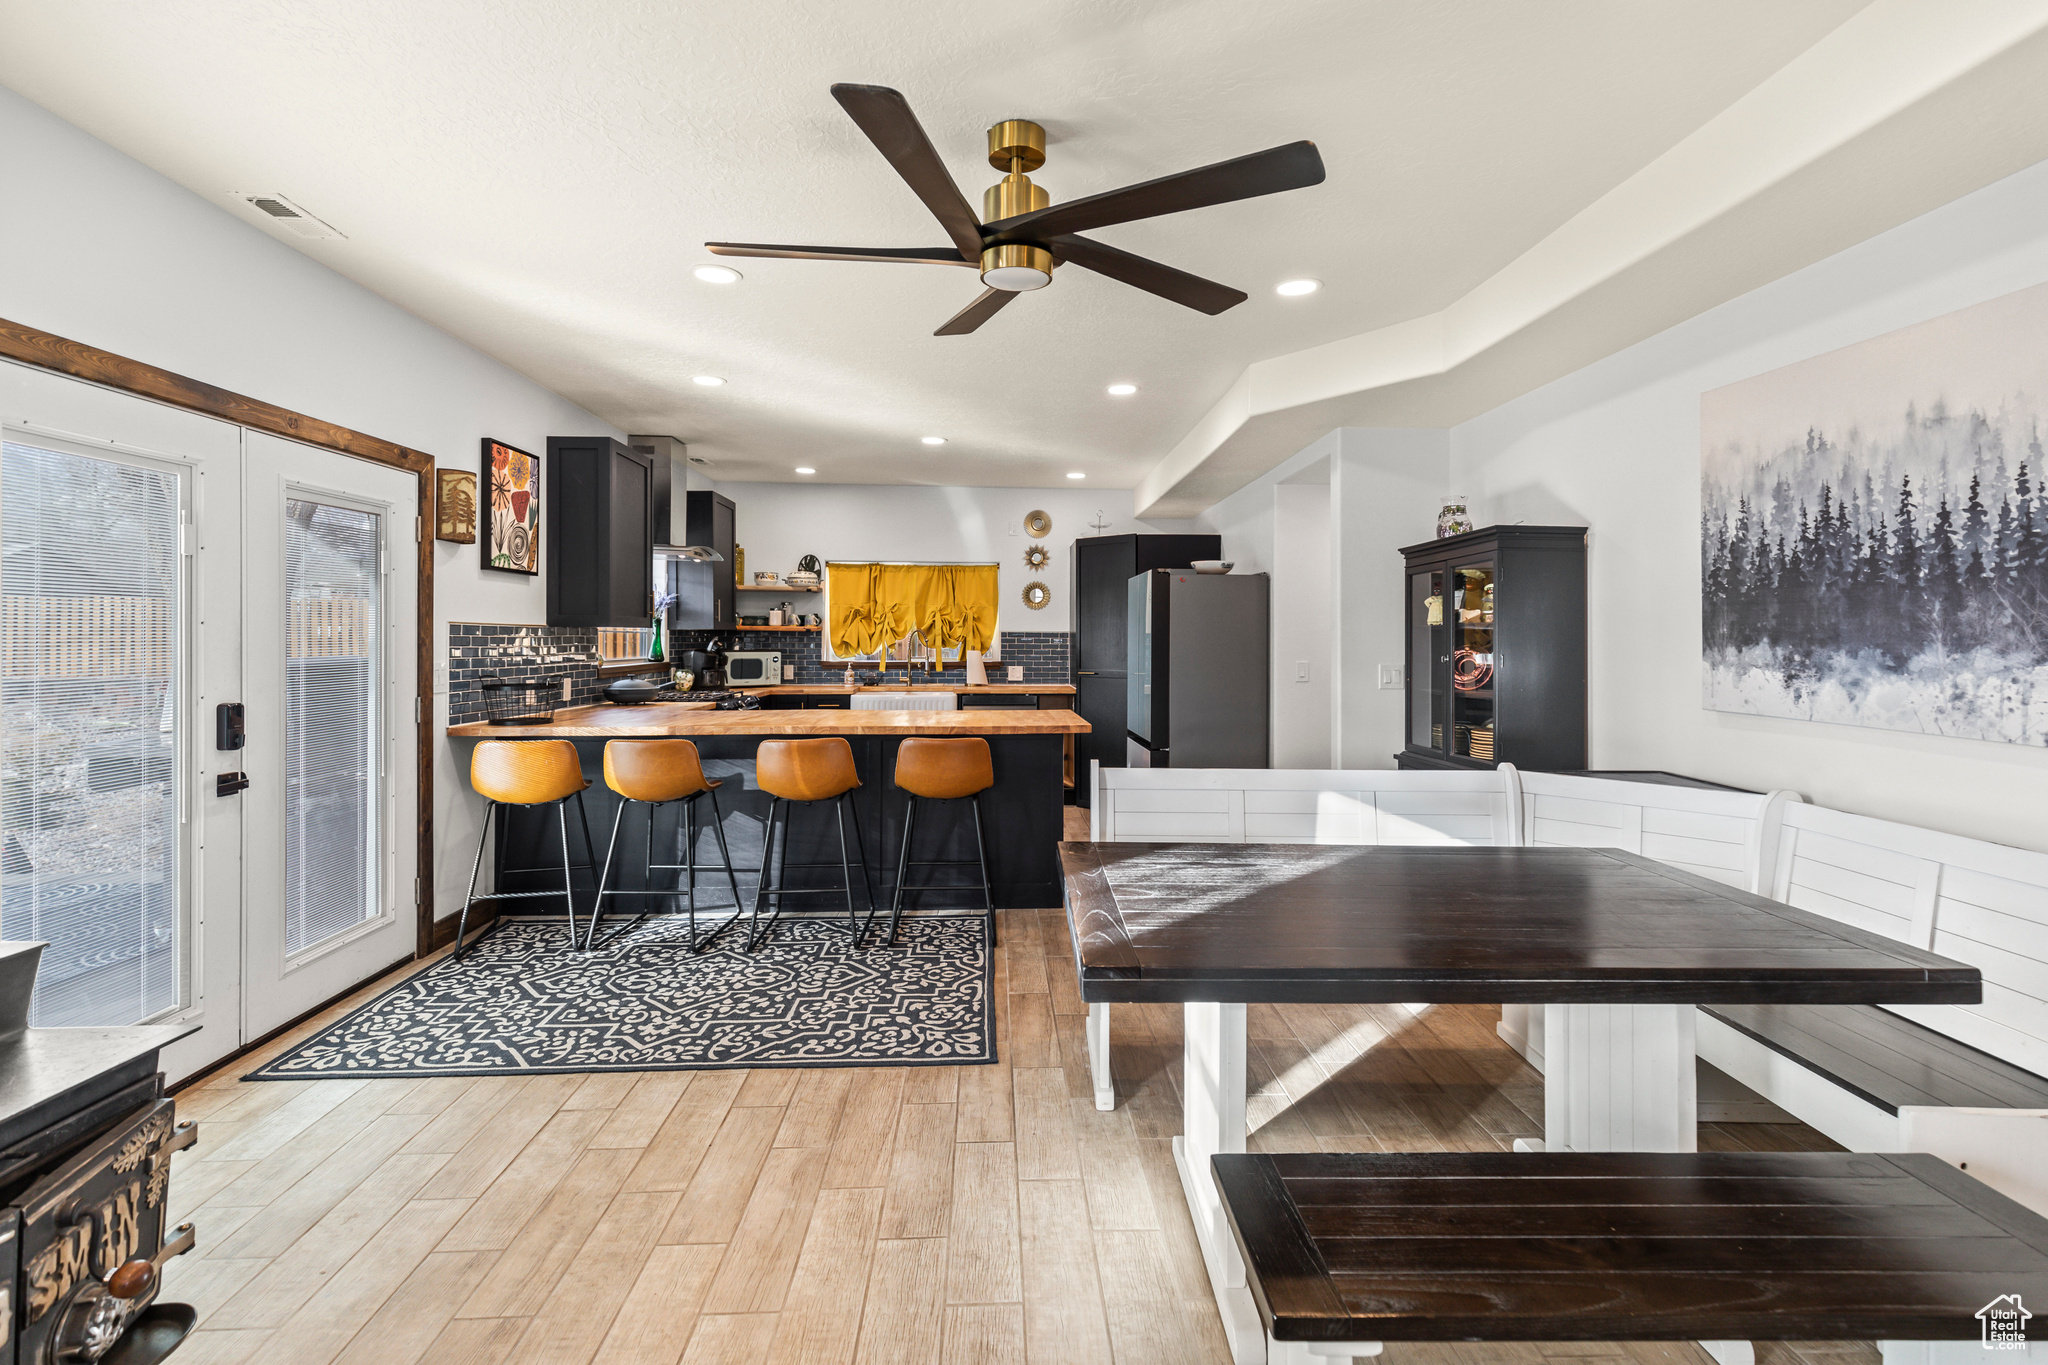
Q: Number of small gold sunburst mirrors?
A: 3